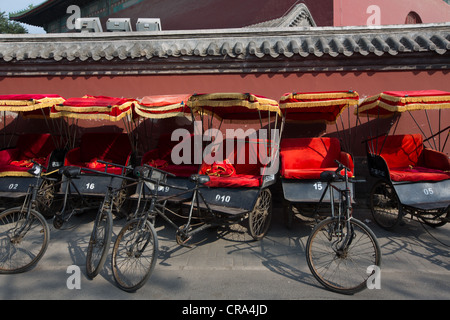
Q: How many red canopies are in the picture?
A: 6